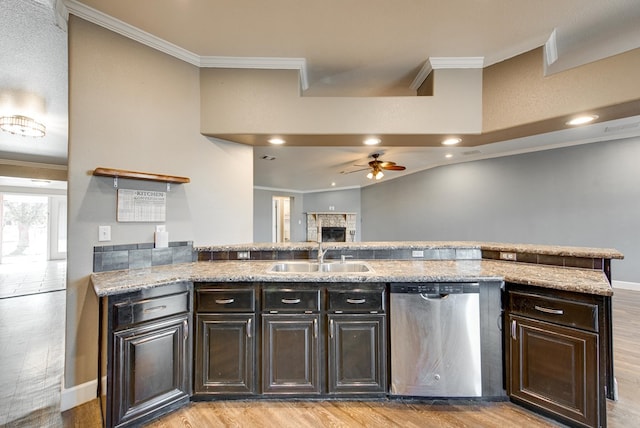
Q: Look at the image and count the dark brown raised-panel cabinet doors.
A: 5